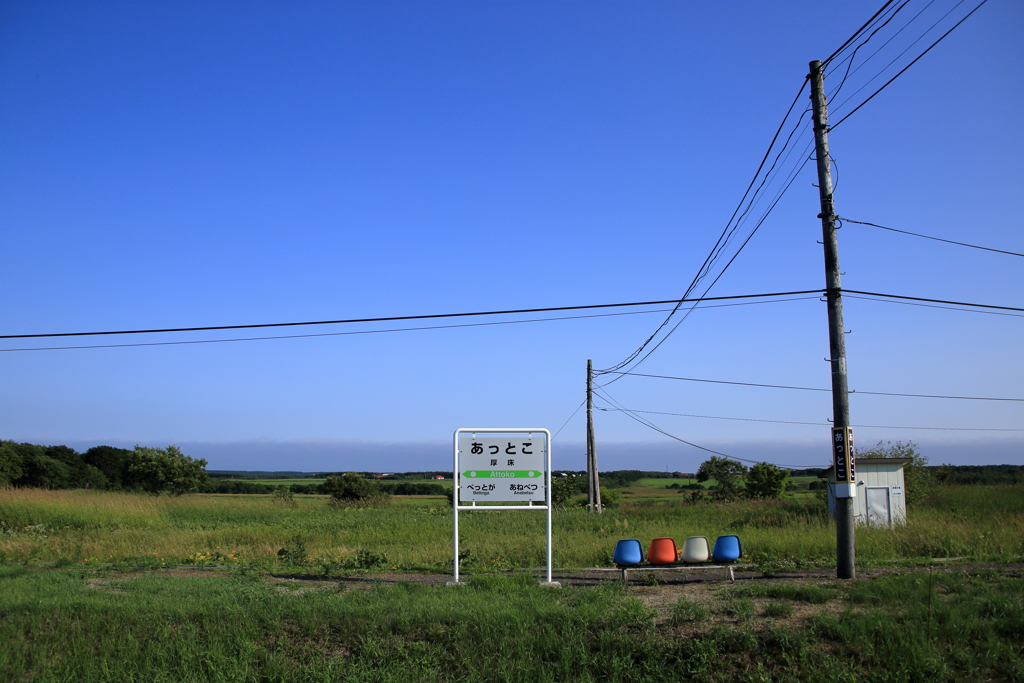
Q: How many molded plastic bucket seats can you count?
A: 4